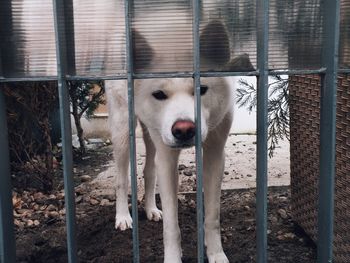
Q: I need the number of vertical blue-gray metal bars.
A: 6